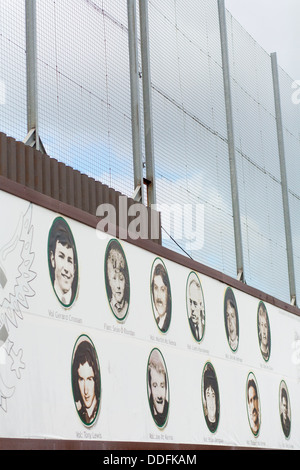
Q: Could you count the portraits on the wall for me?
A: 11